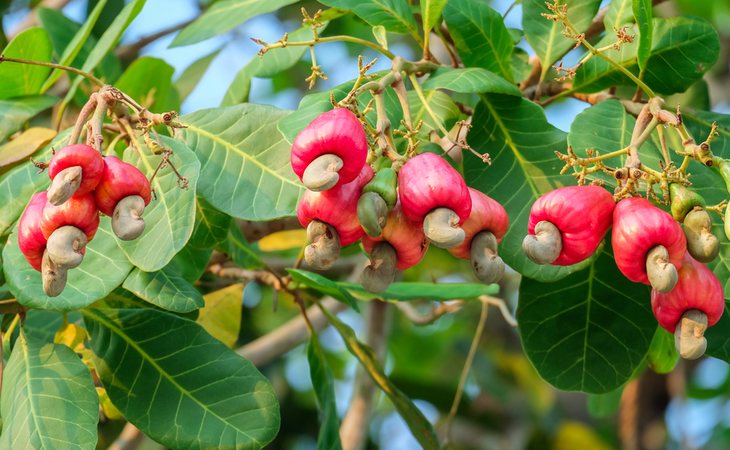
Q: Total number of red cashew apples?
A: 12